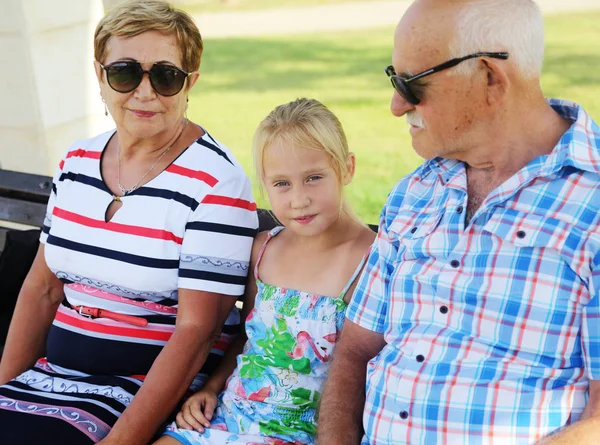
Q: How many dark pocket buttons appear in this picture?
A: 2